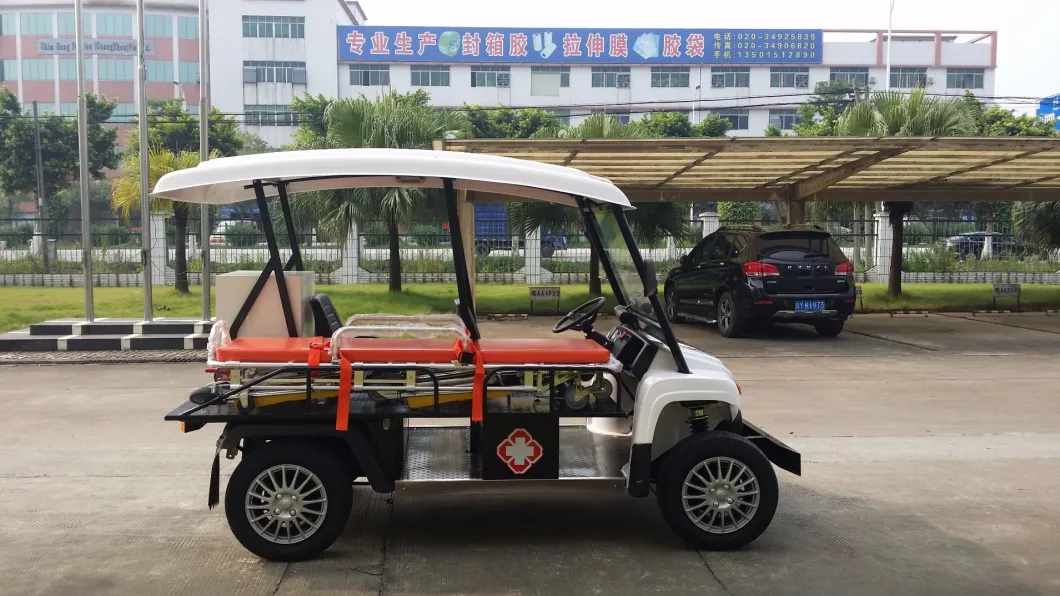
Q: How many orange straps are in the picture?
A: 2